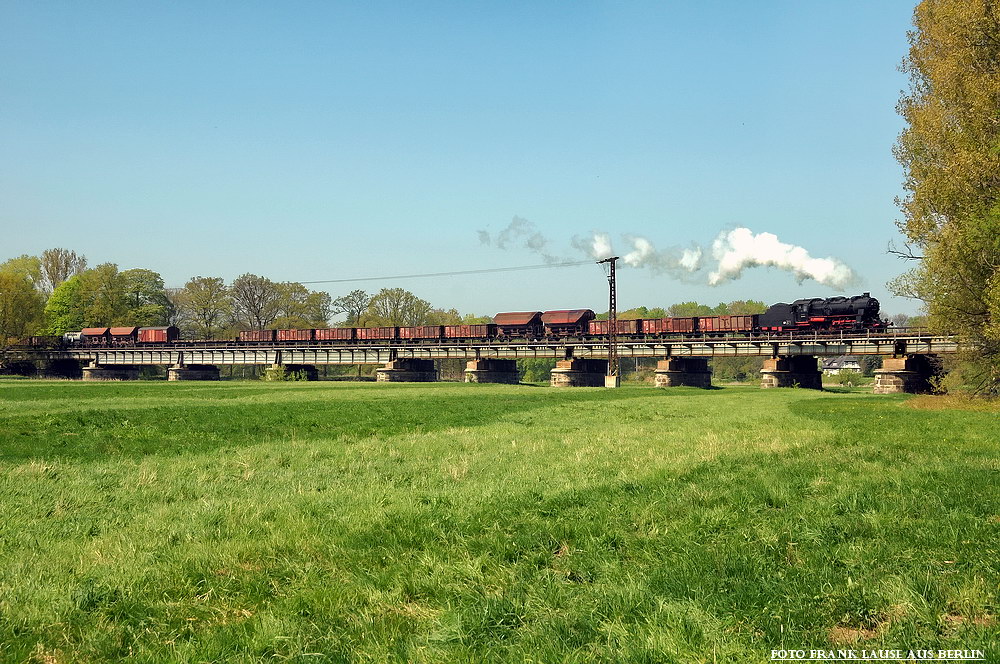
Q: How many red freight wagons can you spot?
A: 14